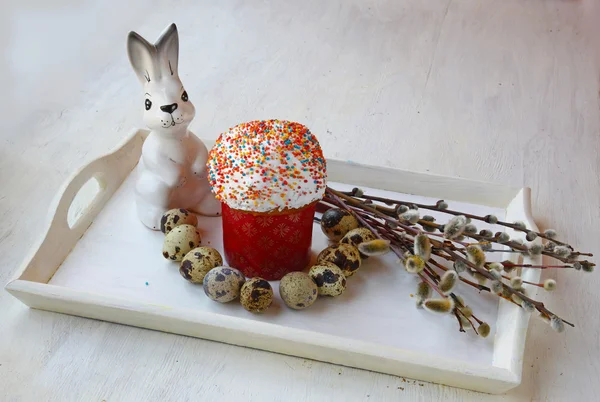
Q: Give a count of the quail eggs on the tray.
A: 10